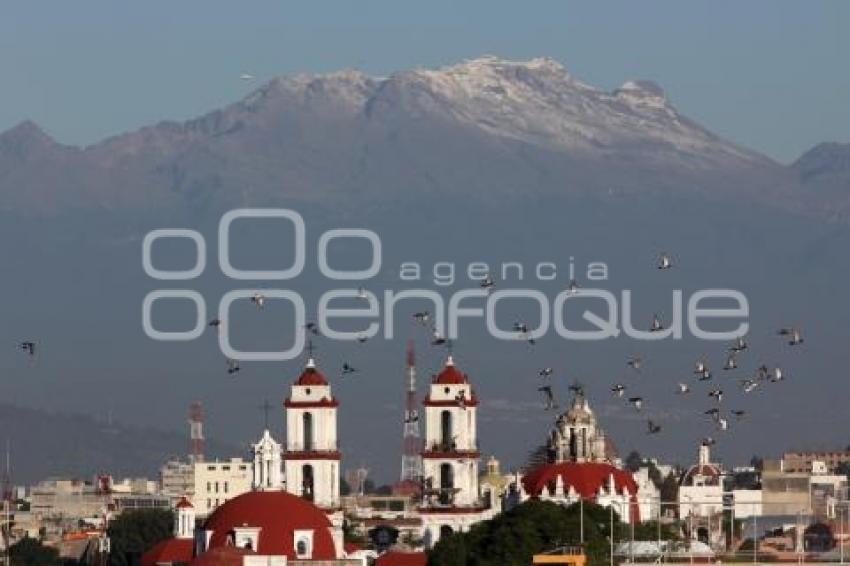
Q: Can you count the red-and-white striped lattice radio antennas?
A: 2